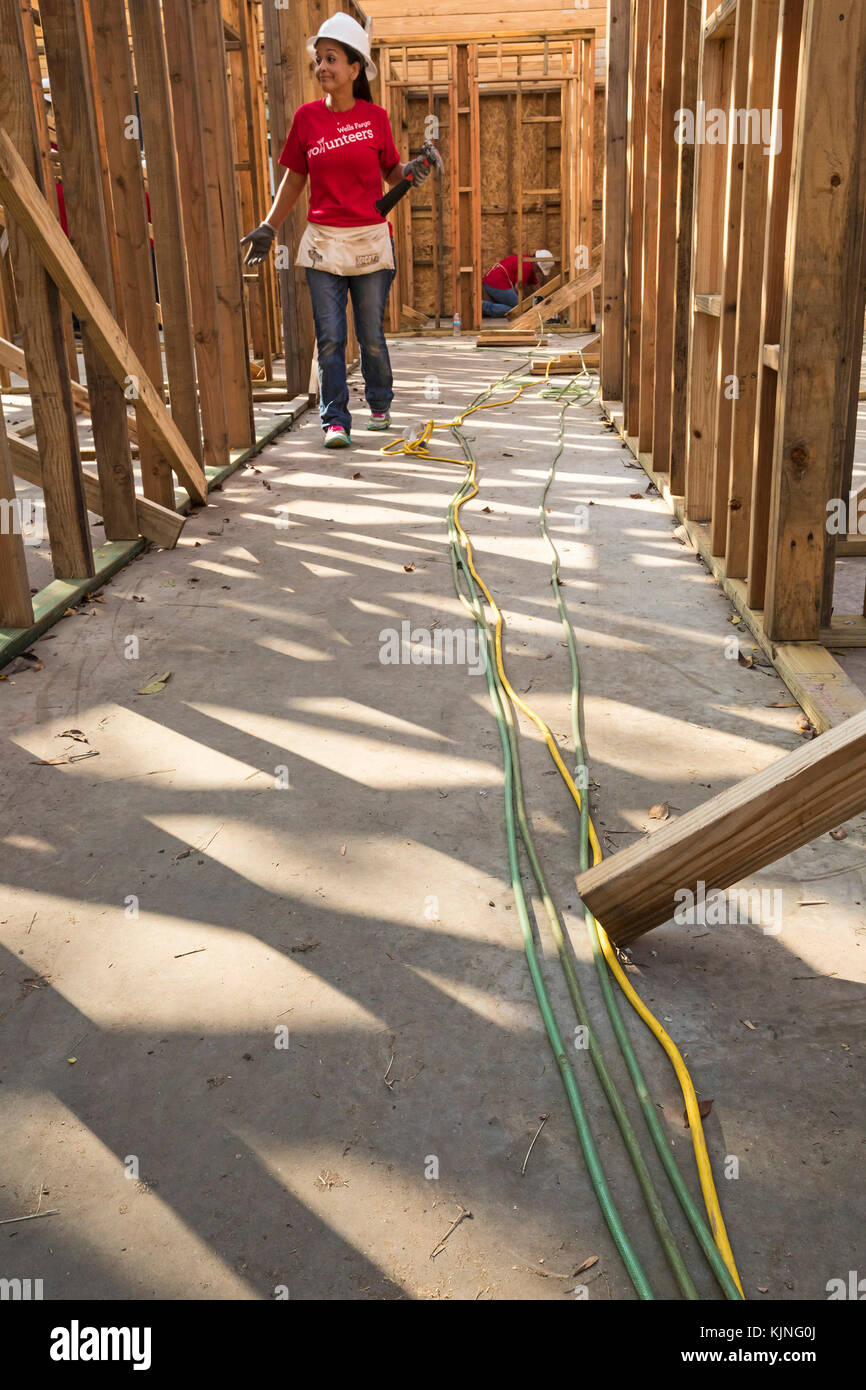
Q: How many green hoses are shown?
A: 3